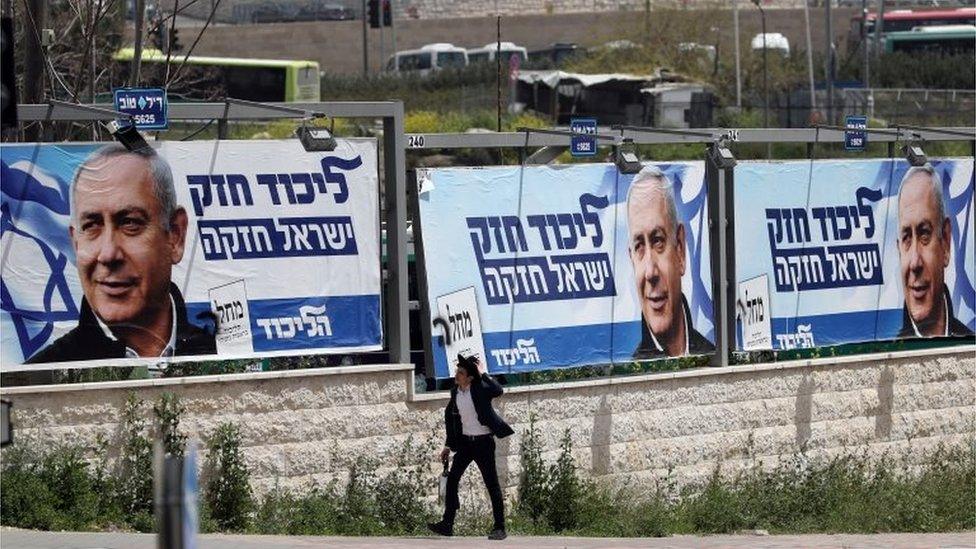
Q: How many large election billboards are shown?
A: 3